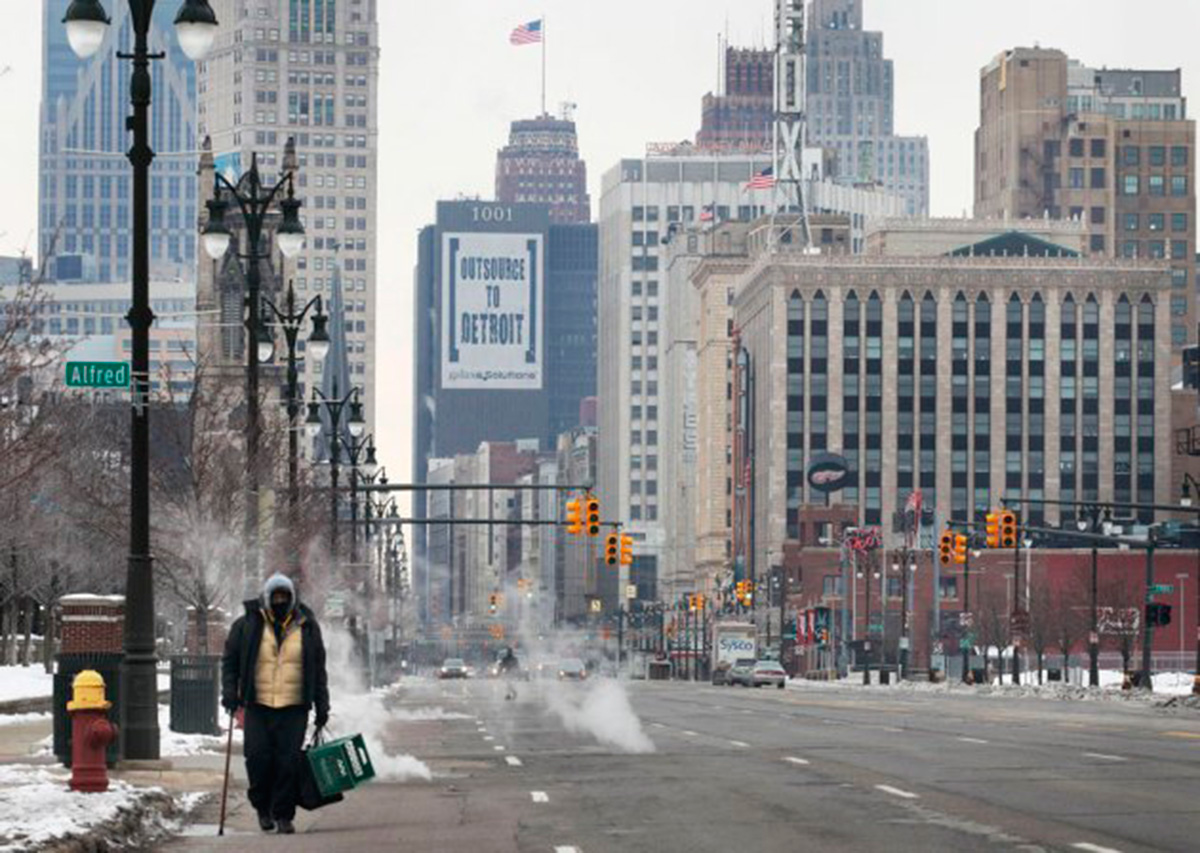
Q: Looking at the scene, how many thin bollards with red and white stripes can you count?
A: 0